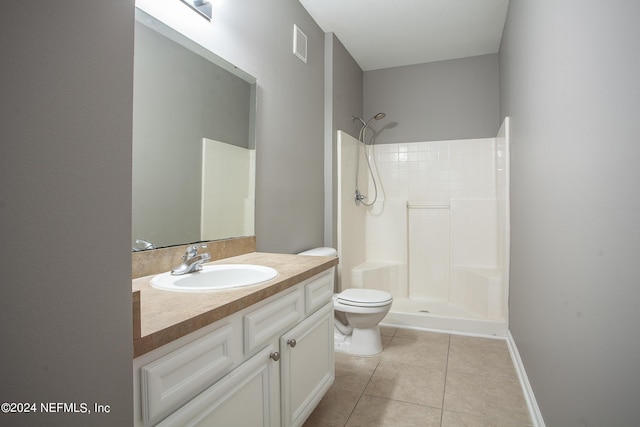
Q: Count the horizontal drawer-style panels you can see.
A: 3